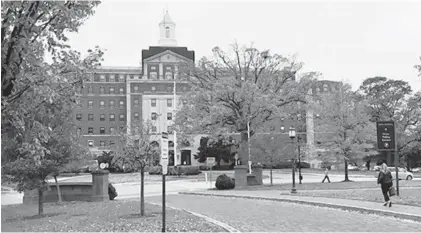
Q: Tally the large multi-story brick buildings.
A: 1